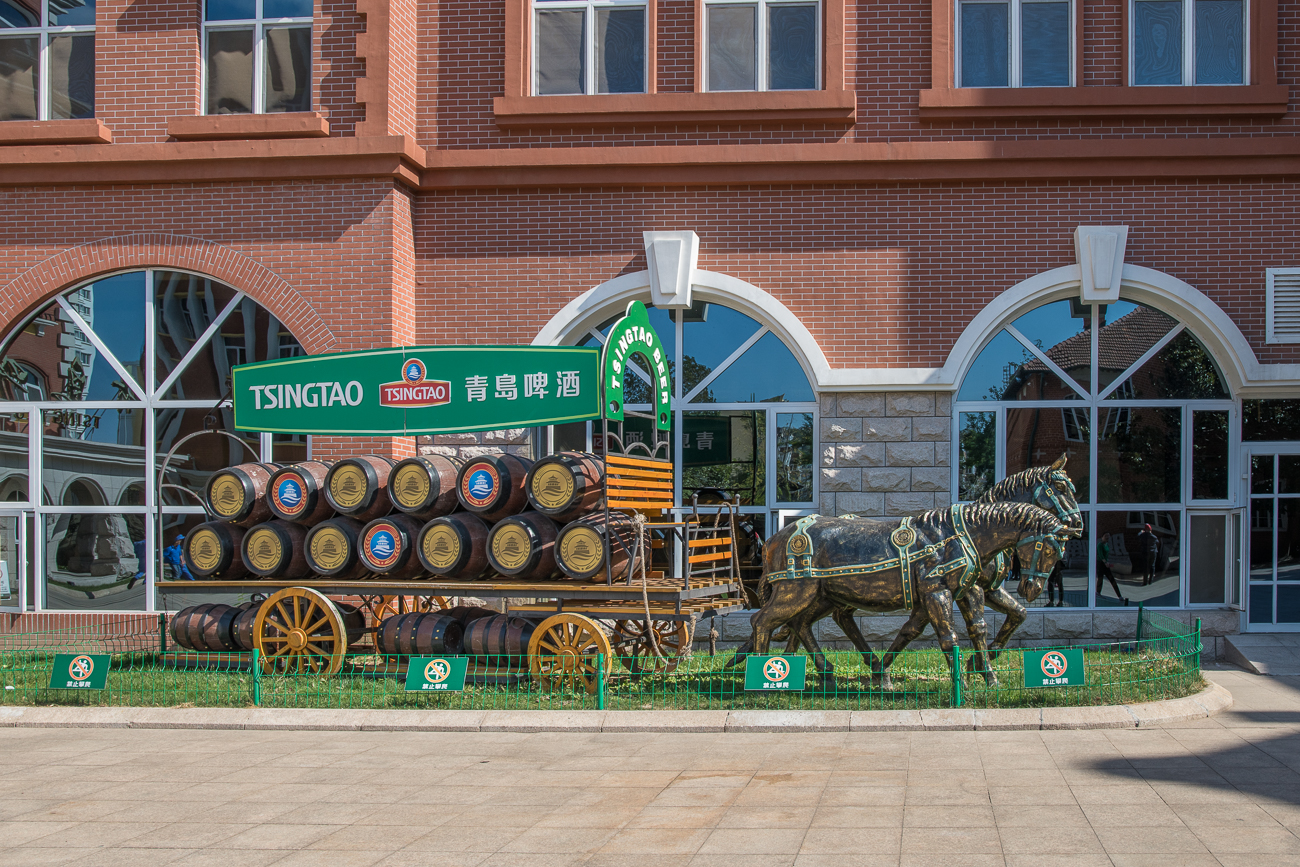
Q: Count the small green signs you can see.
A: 4